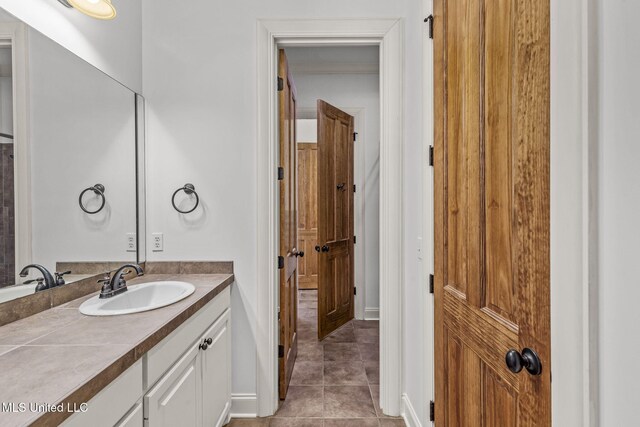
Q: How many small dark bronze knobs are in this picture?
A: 2